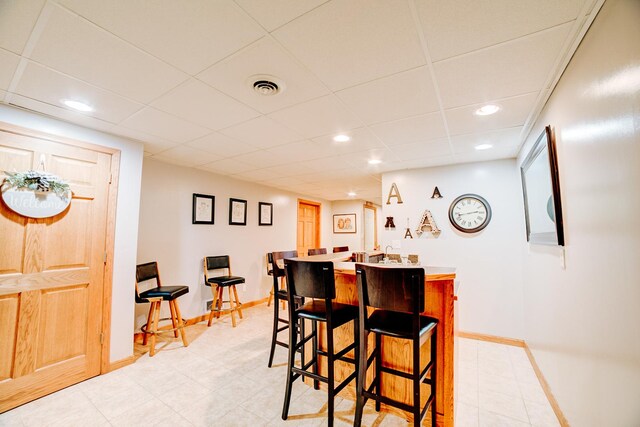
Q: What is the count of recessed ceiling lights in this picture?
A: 6